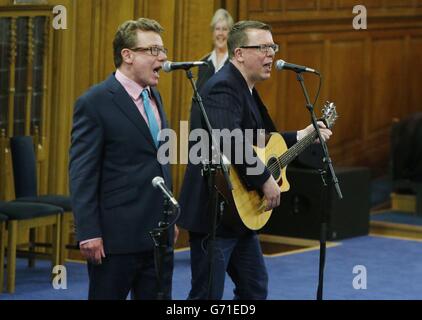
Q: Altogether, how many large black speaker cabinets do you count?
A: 1